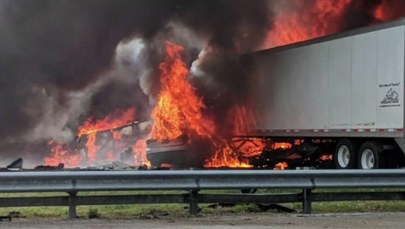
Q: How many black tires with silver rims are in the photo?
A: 2